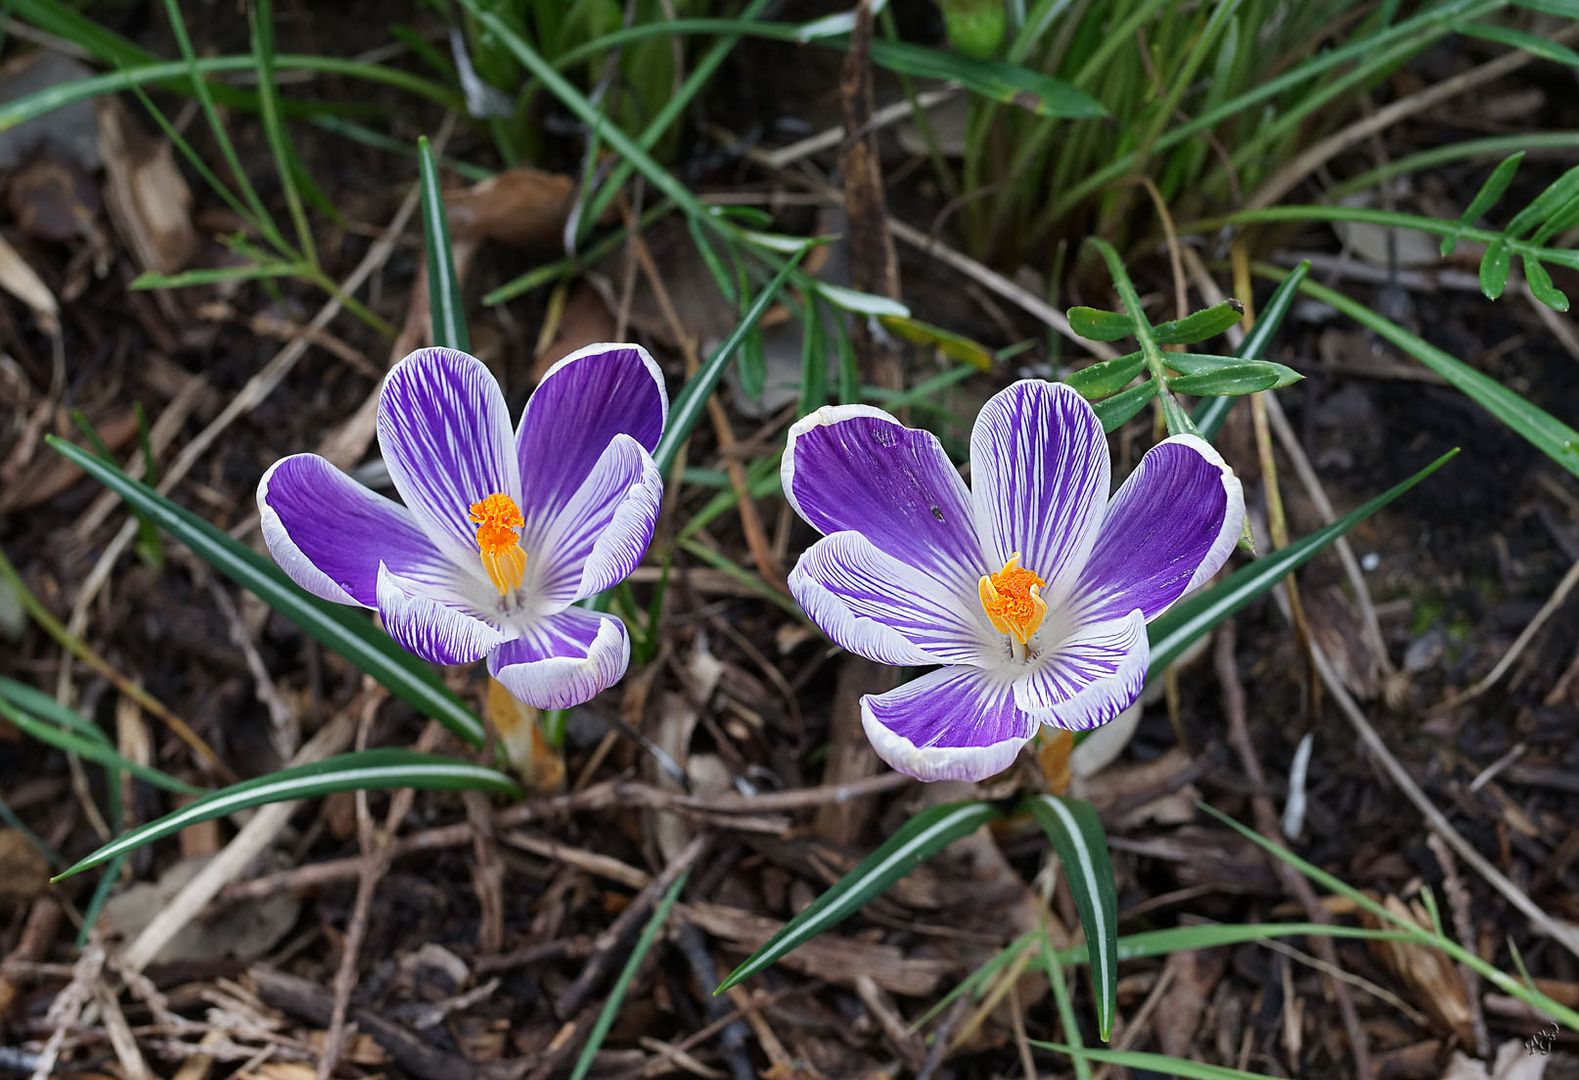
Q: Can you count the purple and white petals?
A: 12